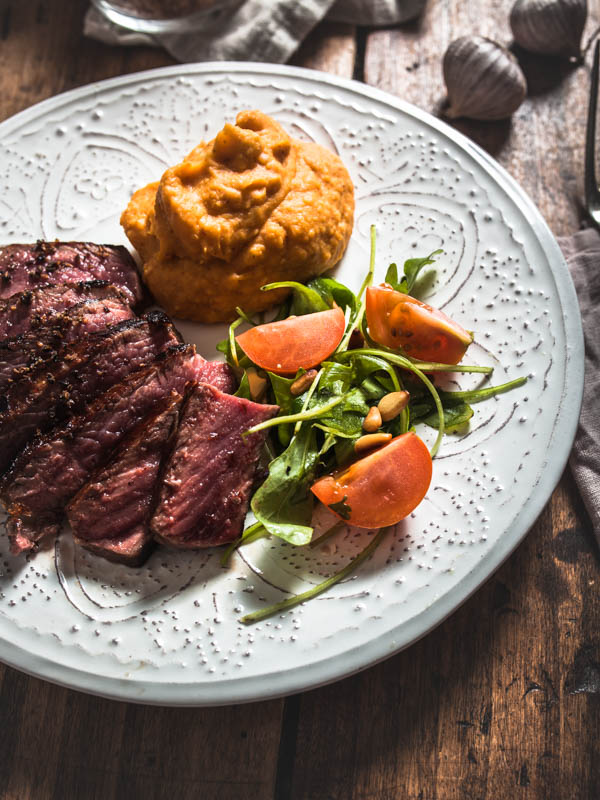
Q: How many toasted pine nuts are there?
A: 4